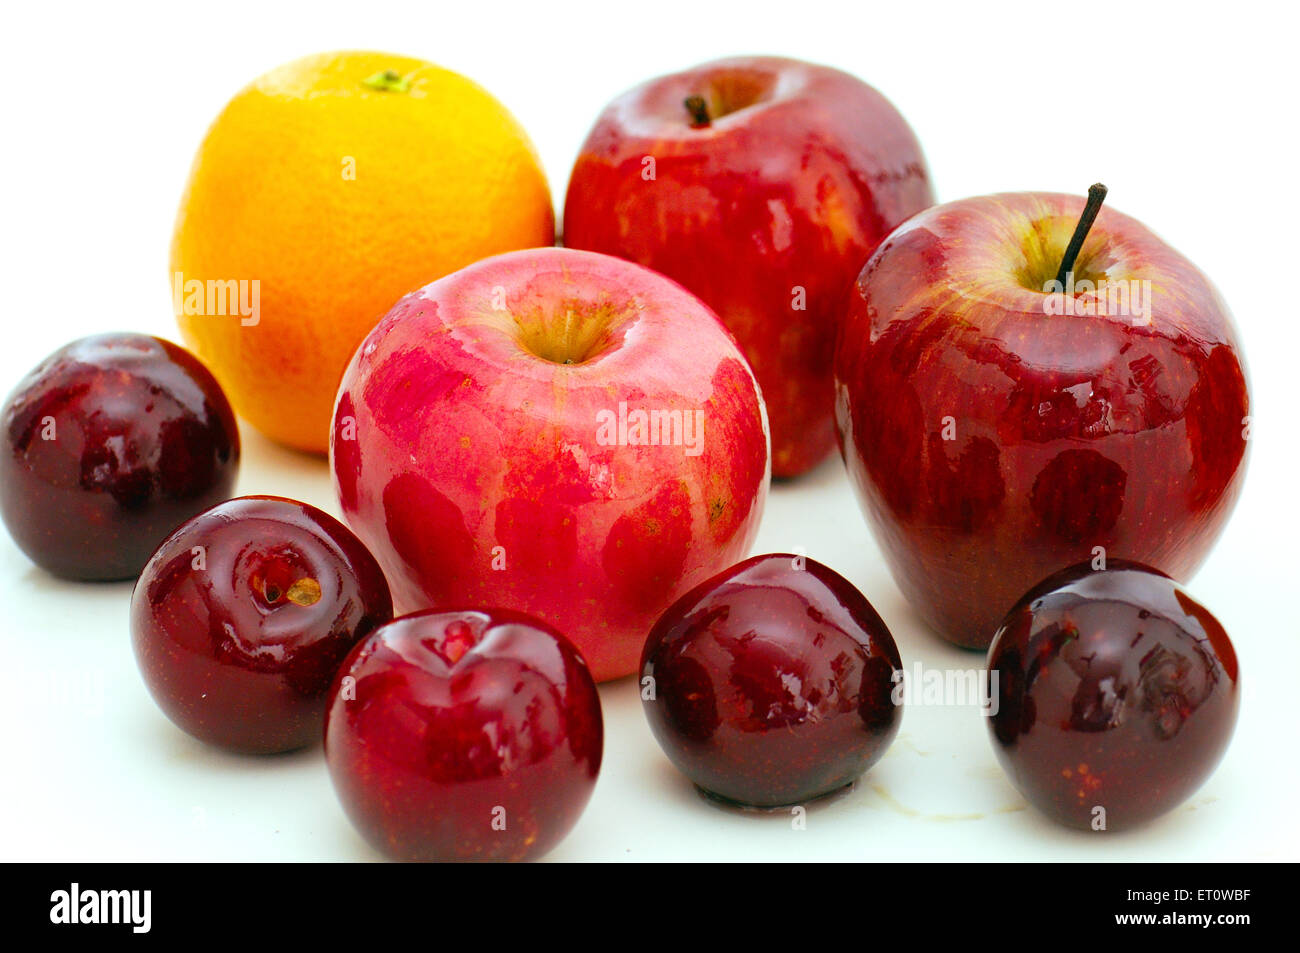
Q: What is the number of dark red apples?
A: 2